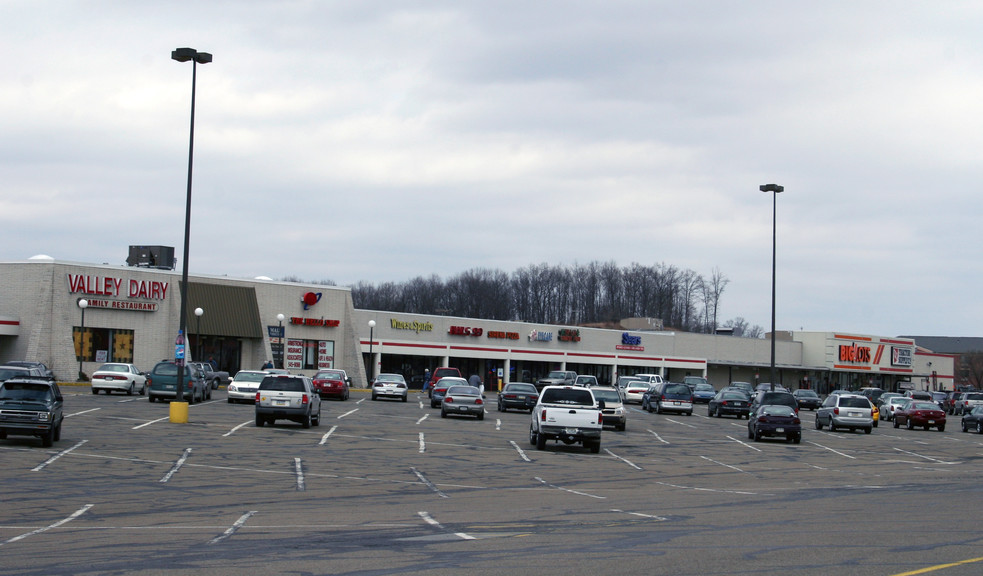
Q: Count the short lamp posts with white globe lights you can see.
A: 4